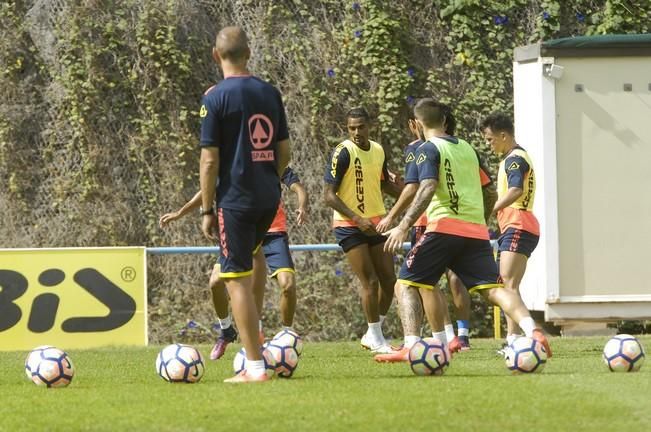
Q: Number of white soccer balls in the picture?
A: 8